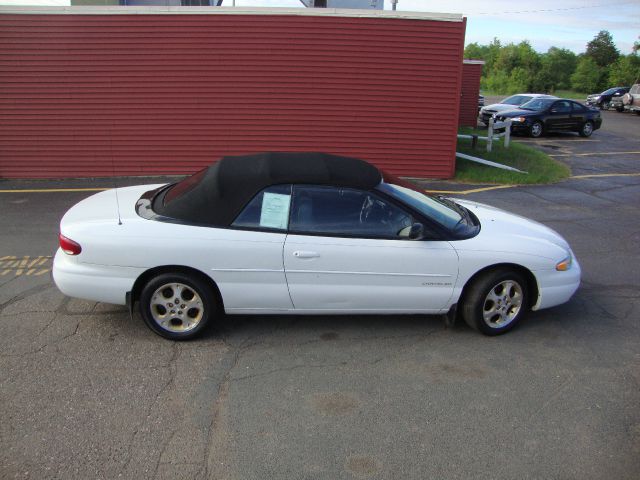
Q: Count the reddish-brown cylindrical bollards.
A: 0